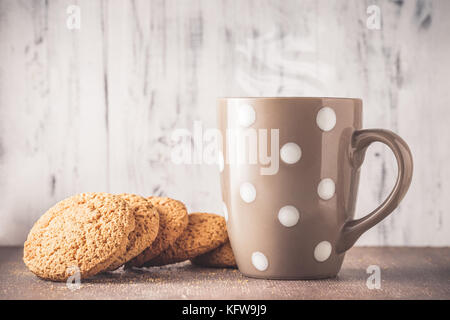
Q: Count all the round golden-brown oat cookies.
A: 5